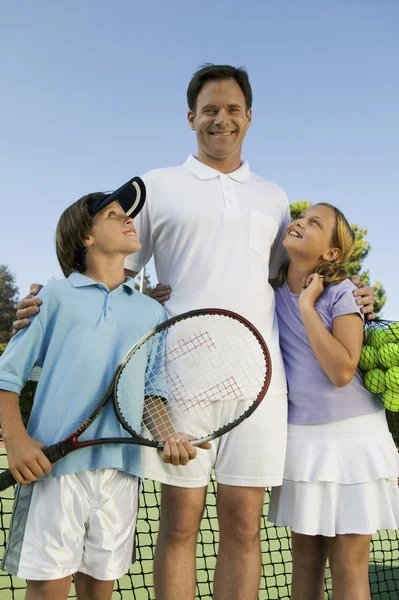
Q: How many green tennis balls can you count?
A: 7